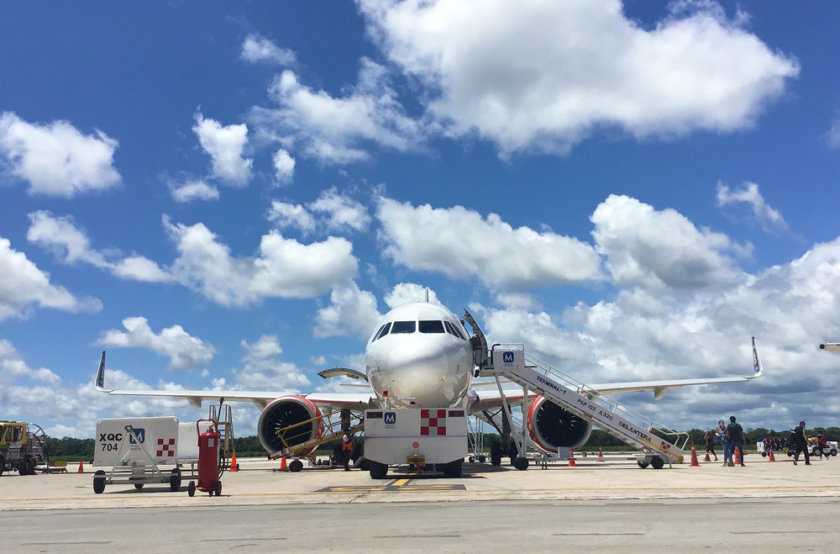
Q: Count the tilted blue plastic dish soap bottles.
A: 0